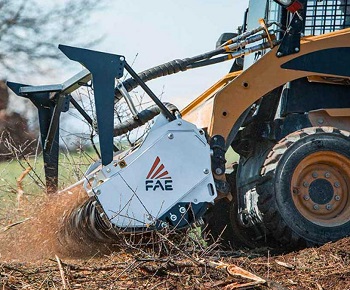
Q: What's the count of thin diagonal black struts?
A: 2